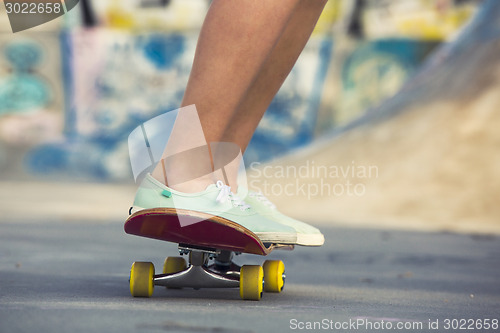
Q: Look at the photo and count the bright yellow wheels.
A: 4